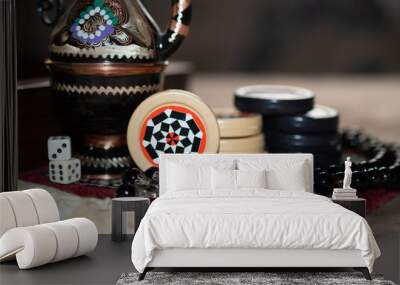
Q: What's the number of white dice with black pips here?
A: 2